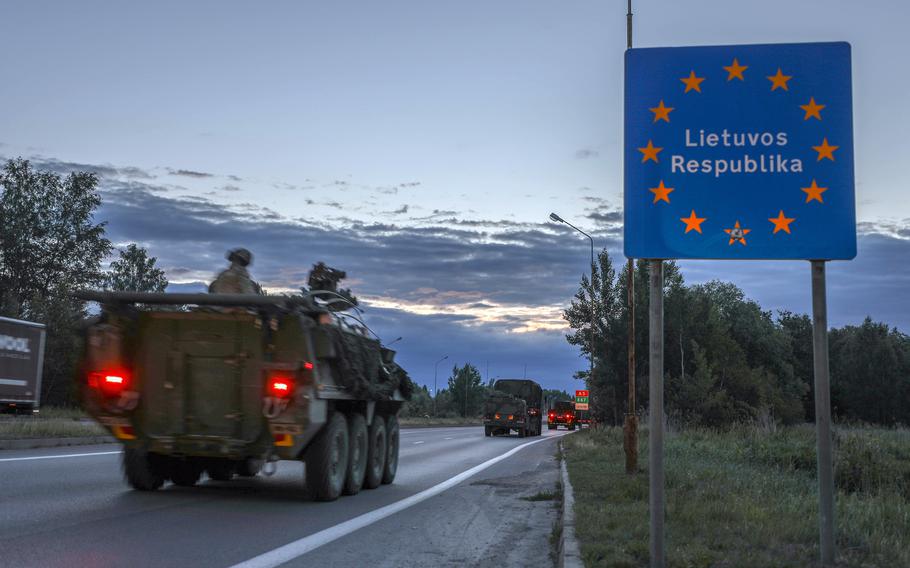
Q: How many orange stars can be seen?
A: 12